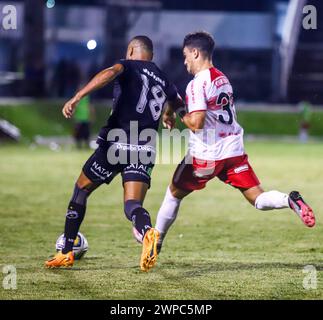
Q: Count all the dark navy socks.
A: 2